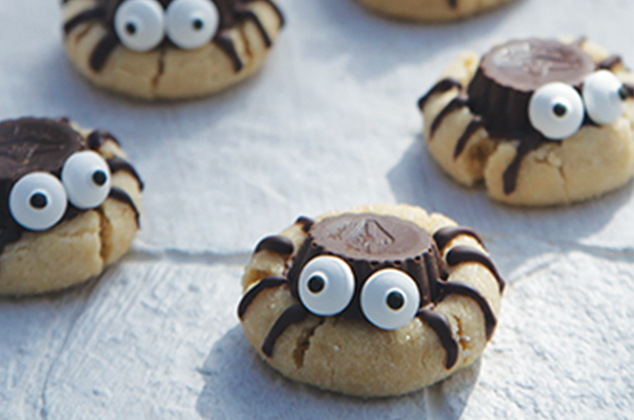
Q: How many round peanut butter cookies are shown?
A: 5